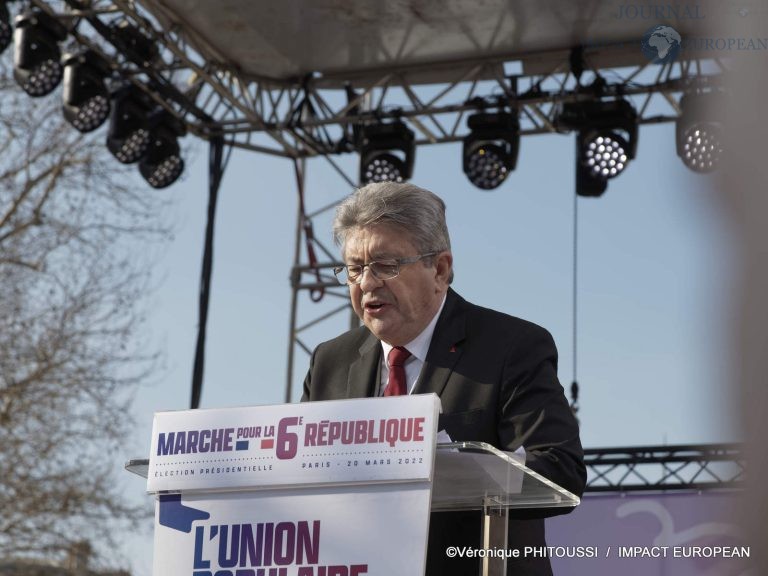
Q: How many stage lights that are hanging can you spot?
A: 9